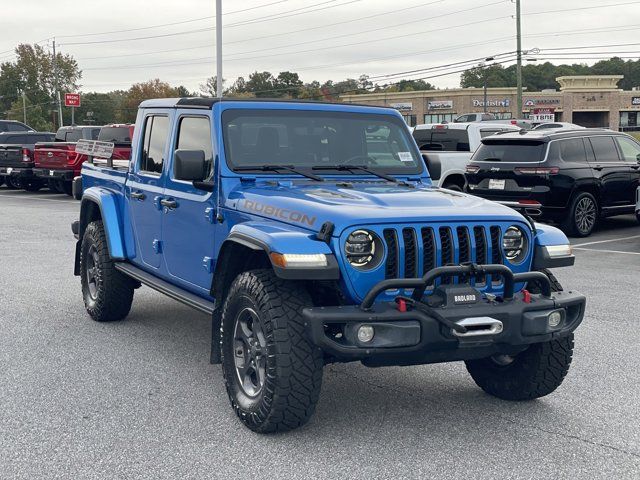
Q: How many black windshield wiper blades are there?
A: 2